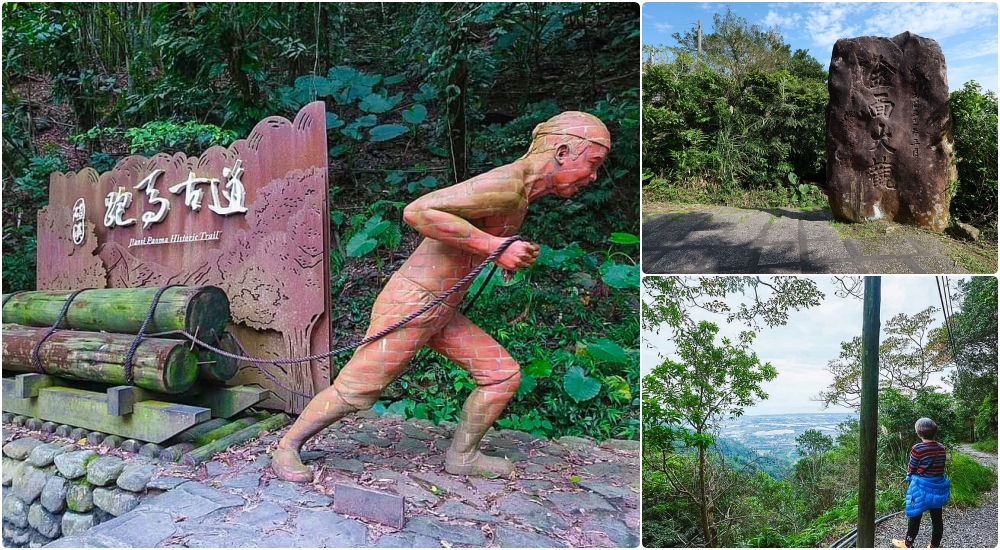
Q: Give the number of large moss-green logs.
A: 3